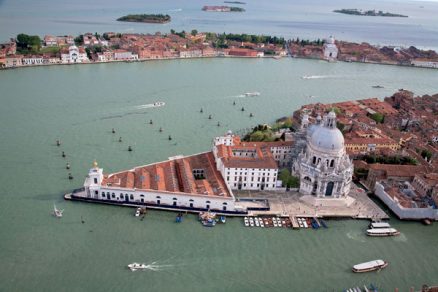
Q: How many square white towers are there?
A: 1